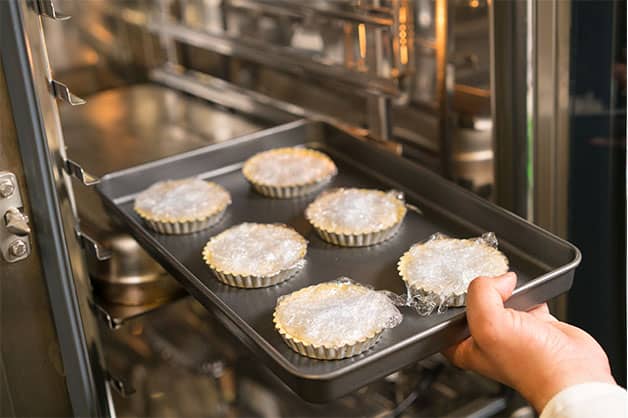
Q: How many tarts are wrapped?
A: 6